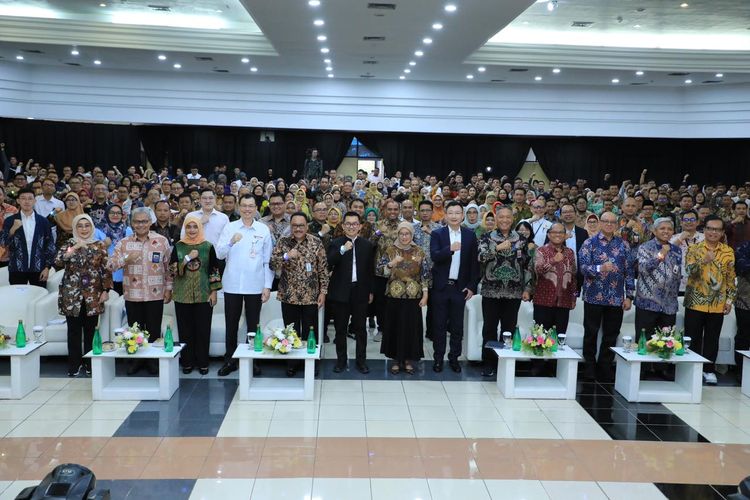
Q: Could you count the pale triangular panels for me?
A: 2